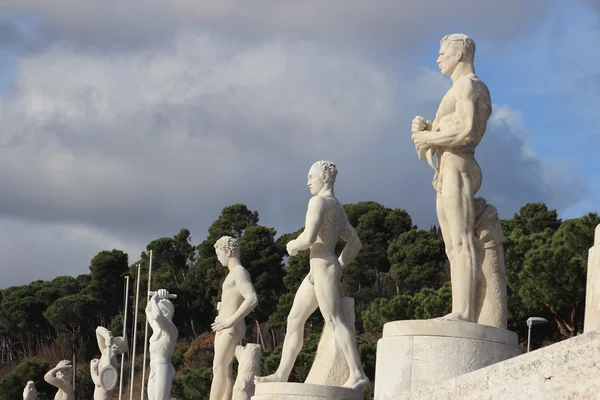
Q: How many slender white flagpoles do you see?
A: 3